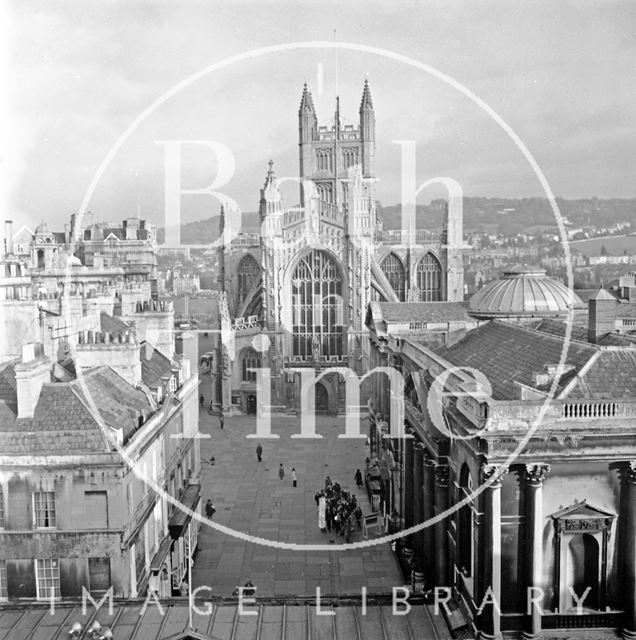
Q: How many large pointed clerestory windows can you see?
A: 3